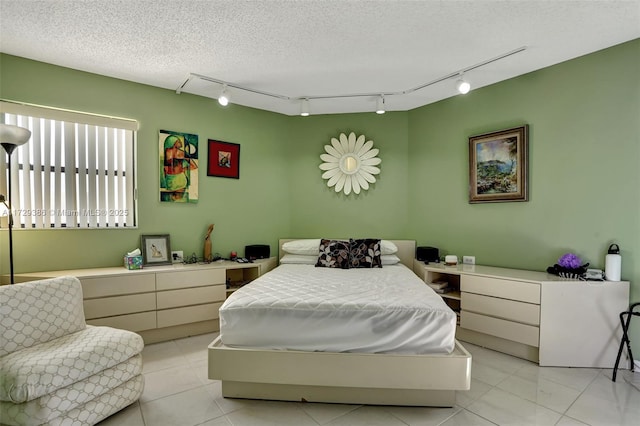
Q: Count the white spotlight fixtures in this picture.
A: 4